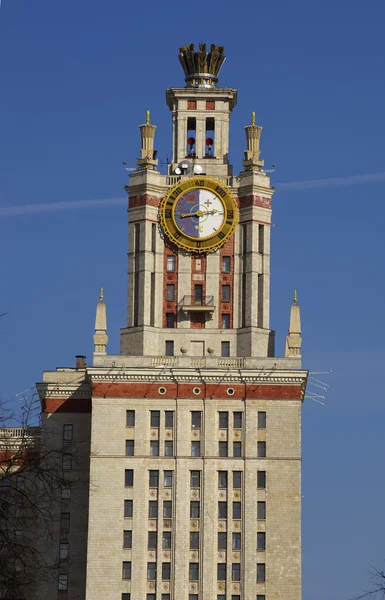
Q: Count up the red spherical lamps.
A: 2